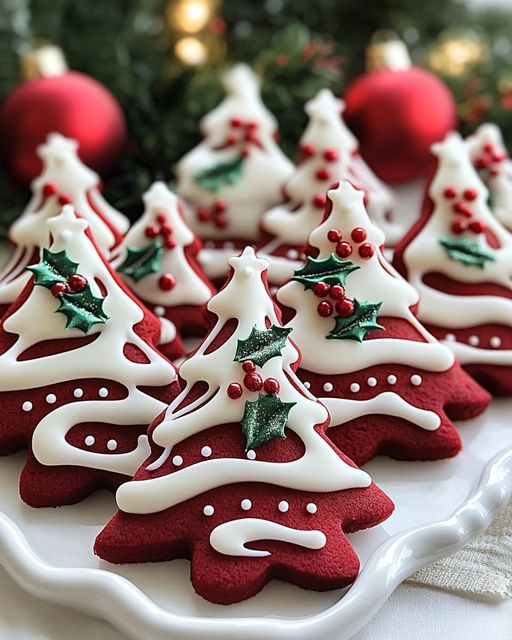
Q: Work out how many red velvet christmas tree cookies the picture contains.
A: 9